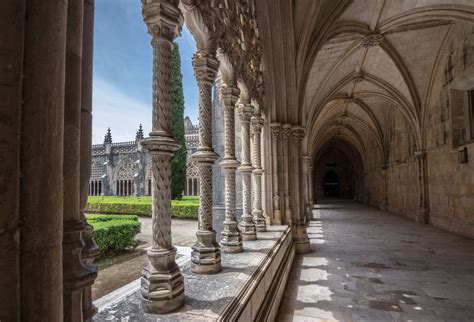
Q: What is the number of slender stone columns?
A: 5